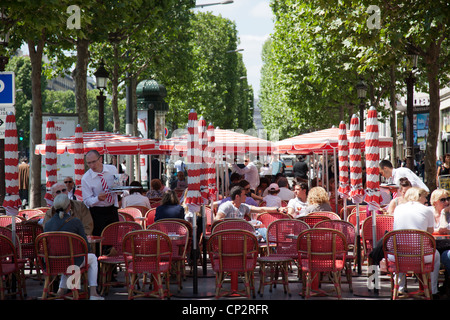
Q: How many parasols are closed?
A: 9